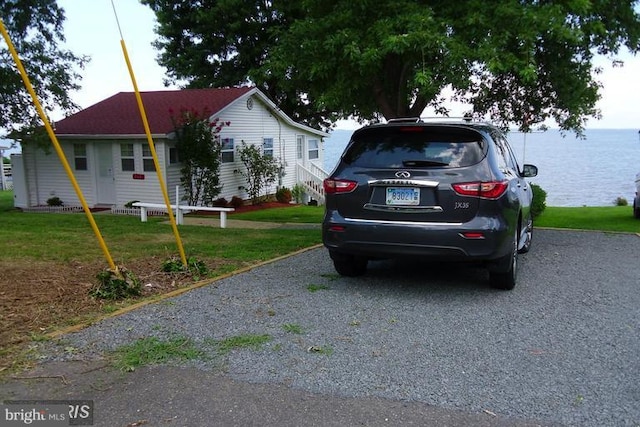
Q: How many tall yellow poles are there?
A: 2